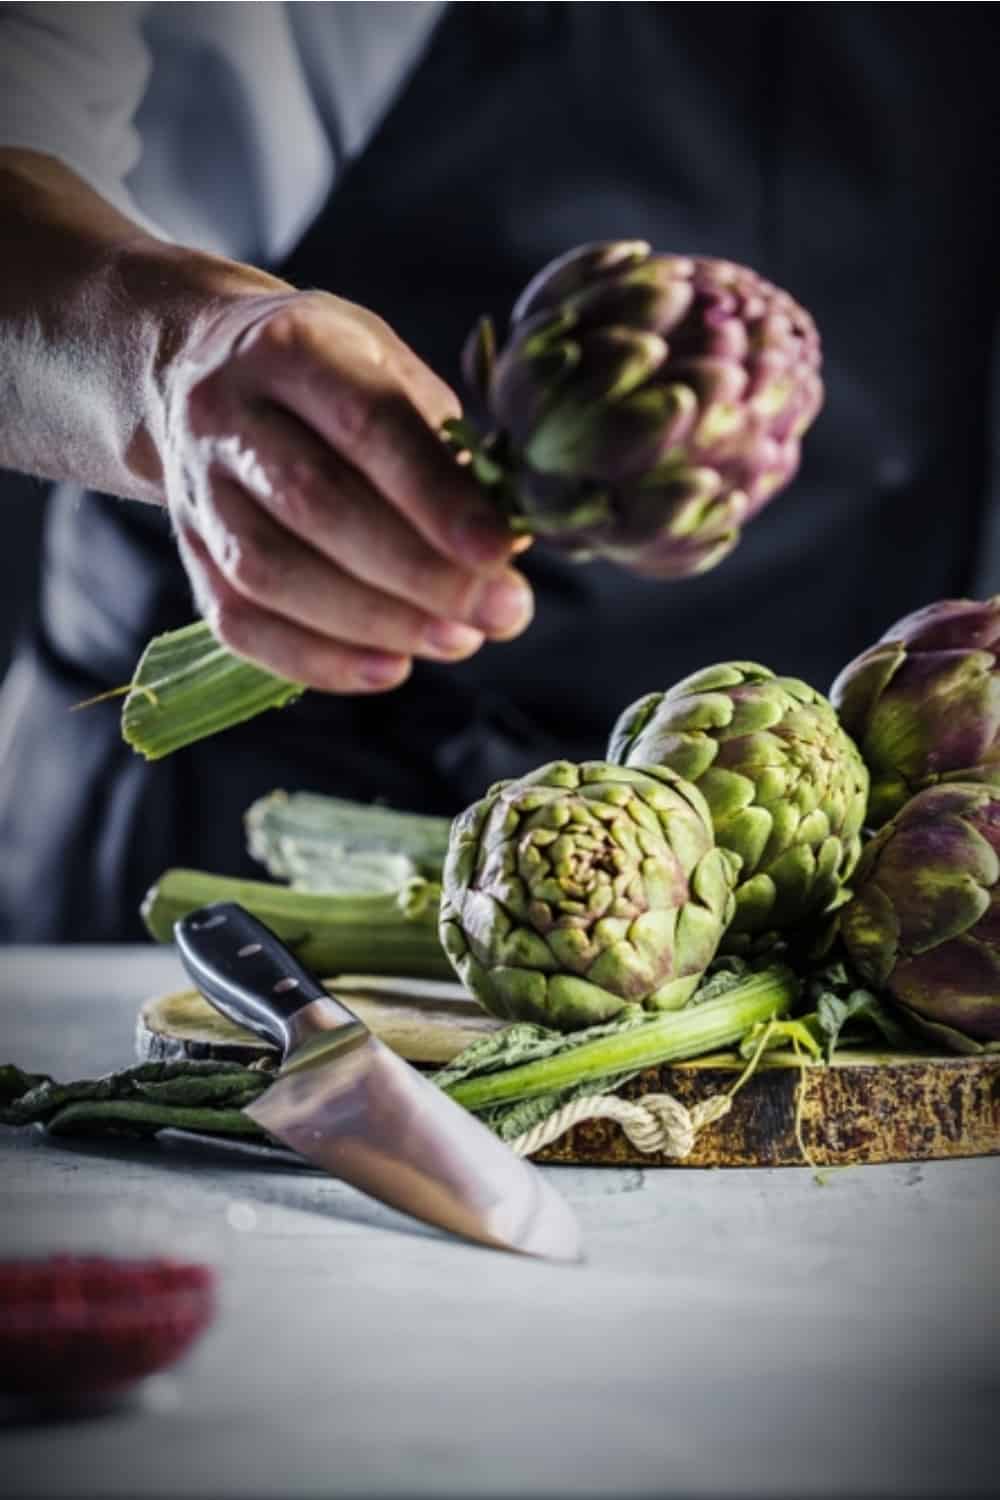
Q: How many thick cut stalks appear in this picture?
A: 3